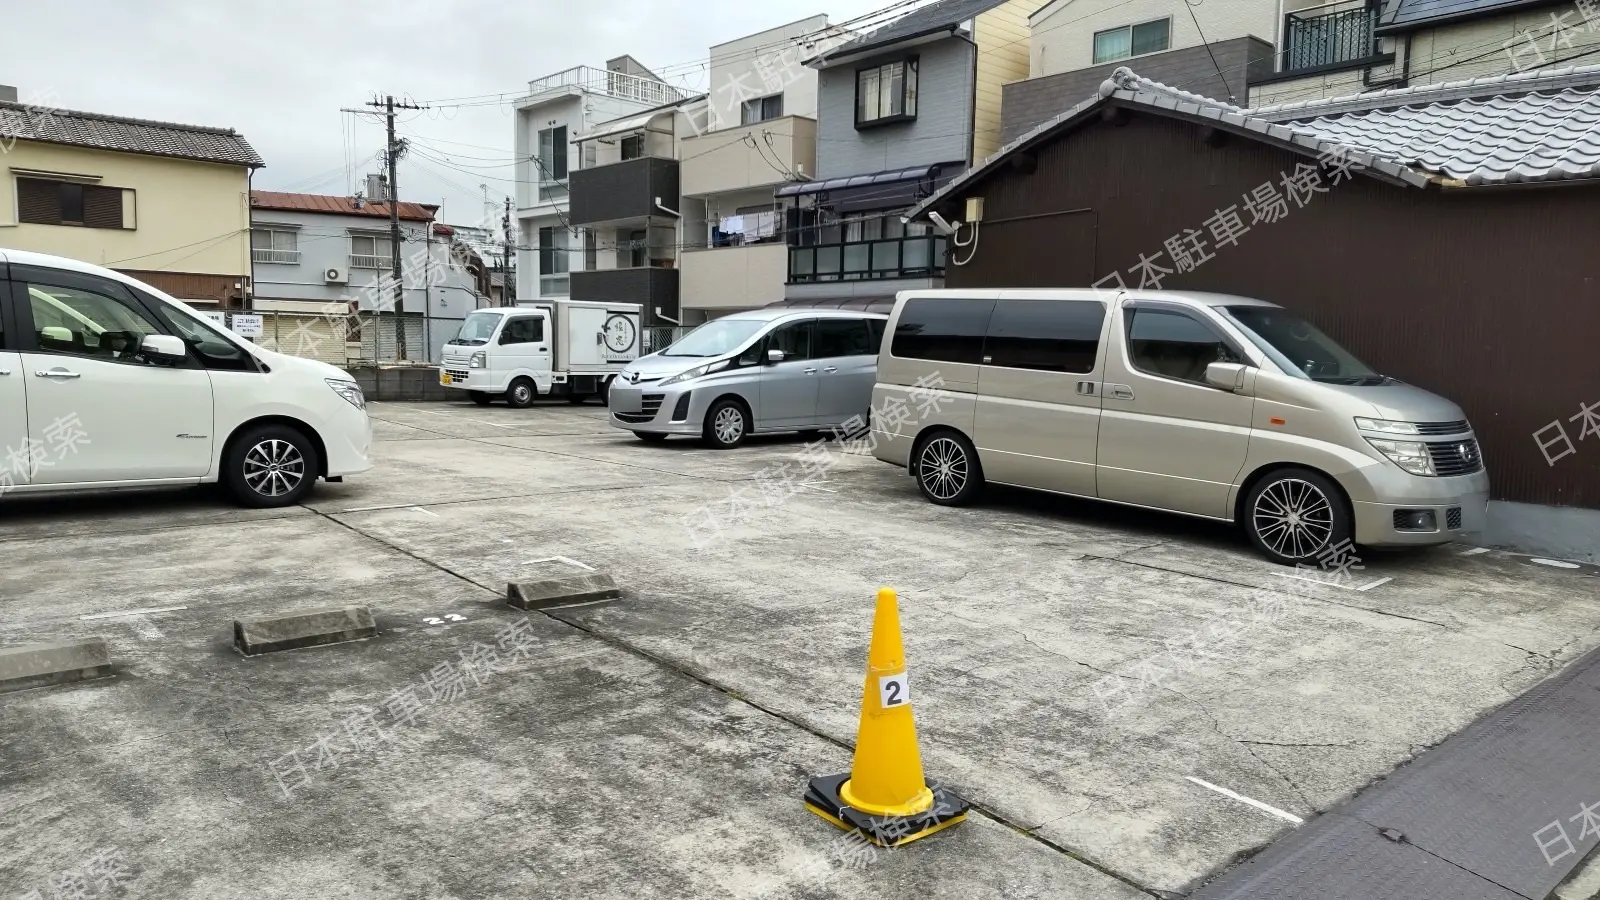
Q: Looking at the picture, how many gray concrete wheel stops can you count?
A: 3